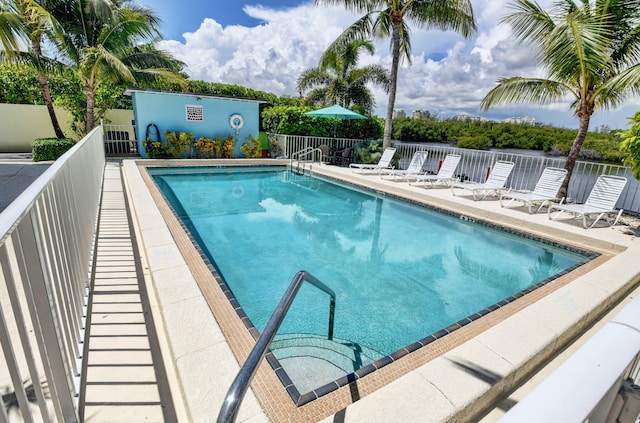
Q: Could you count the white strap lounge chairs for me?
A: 6